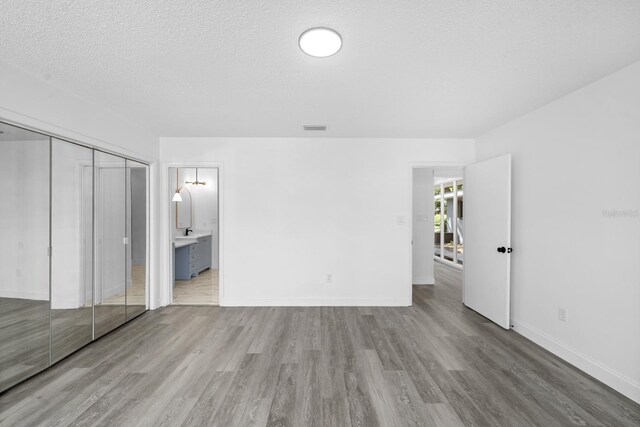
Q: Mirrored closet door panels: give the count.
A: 4